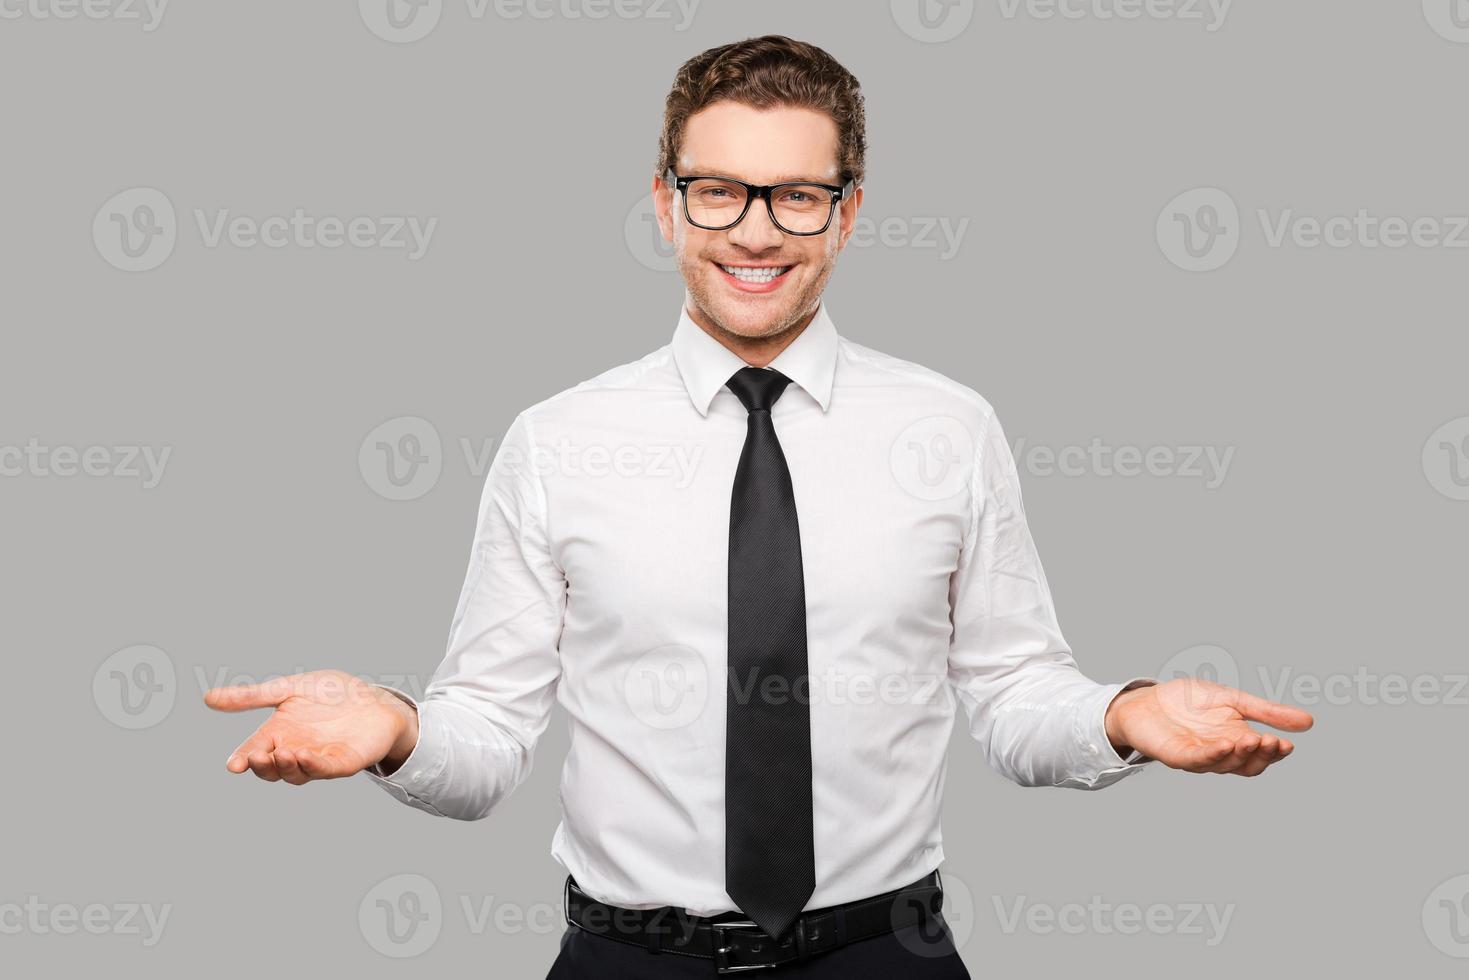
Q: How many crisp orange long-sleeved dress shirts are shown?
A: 0